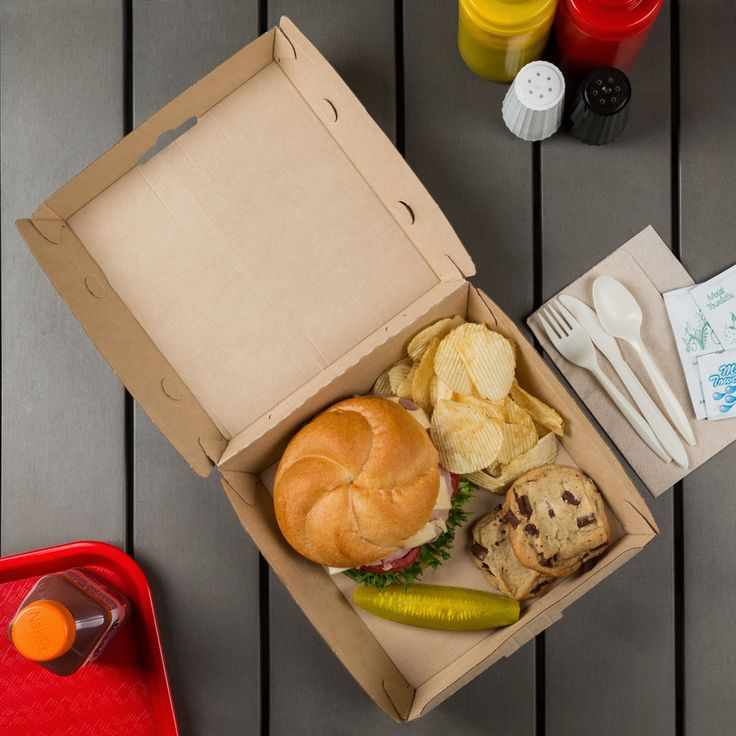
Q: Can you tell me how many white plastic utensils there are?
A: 3